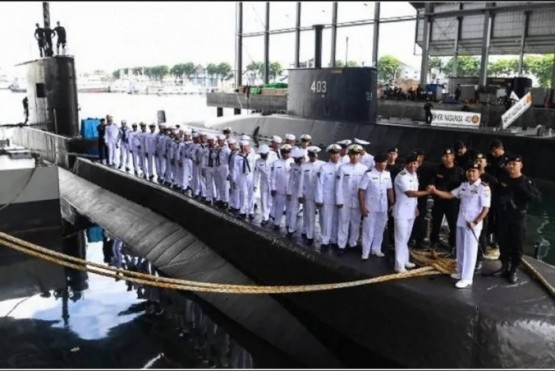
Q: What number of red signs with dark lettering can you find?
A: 0